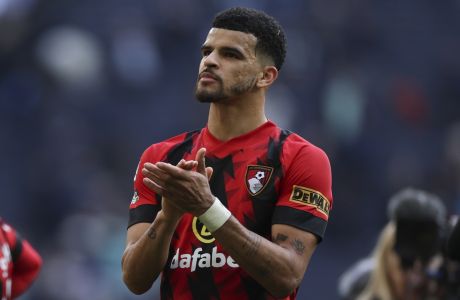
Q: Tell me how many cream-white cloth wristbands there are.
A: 1